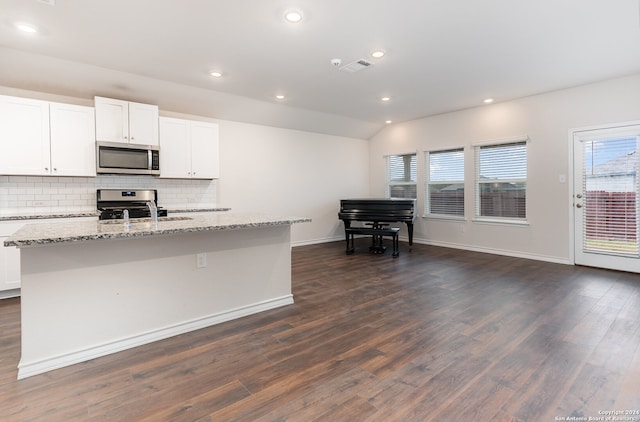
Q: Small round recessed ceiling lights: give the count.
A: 8